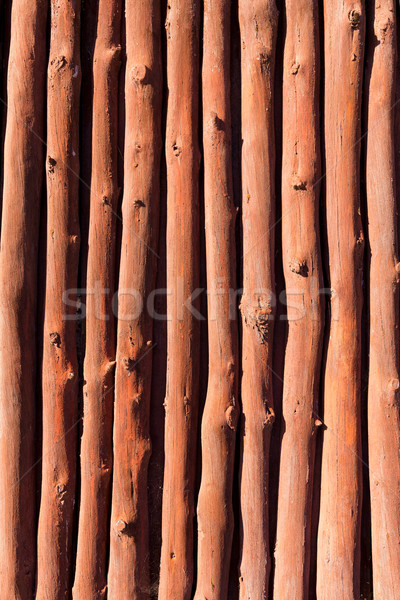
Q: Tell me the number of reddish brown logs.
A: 10